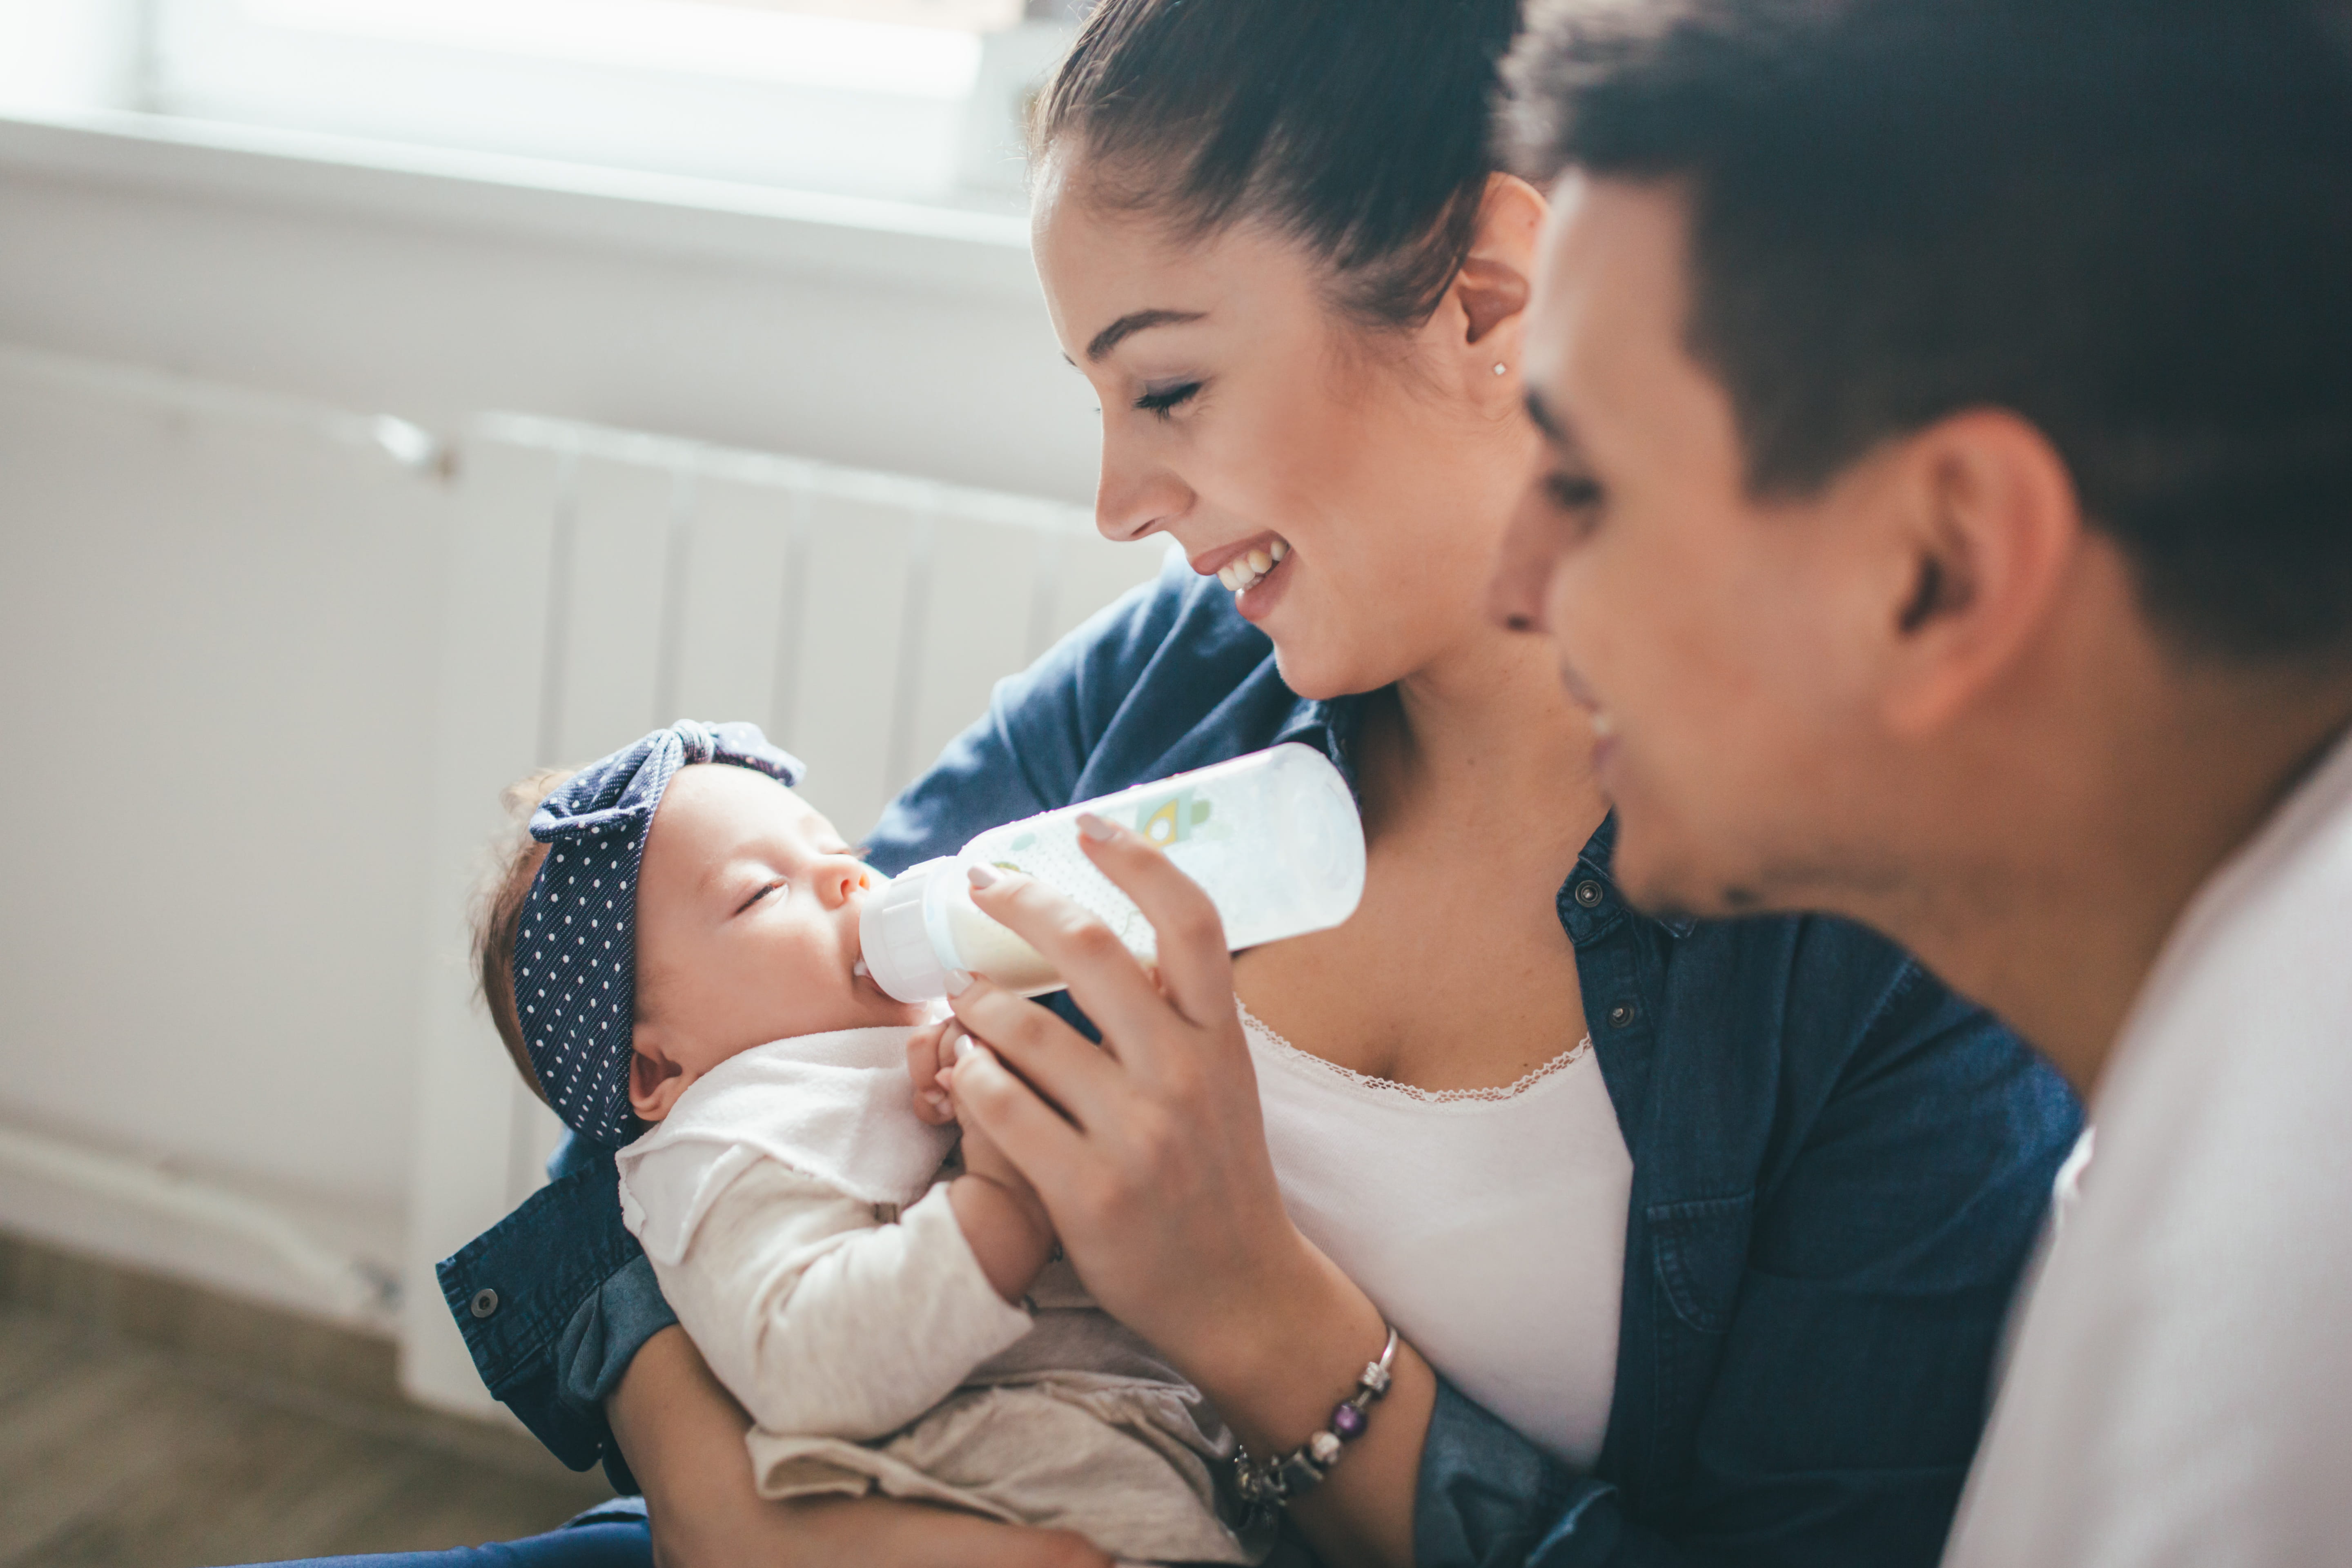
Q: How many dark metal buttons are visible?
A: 3